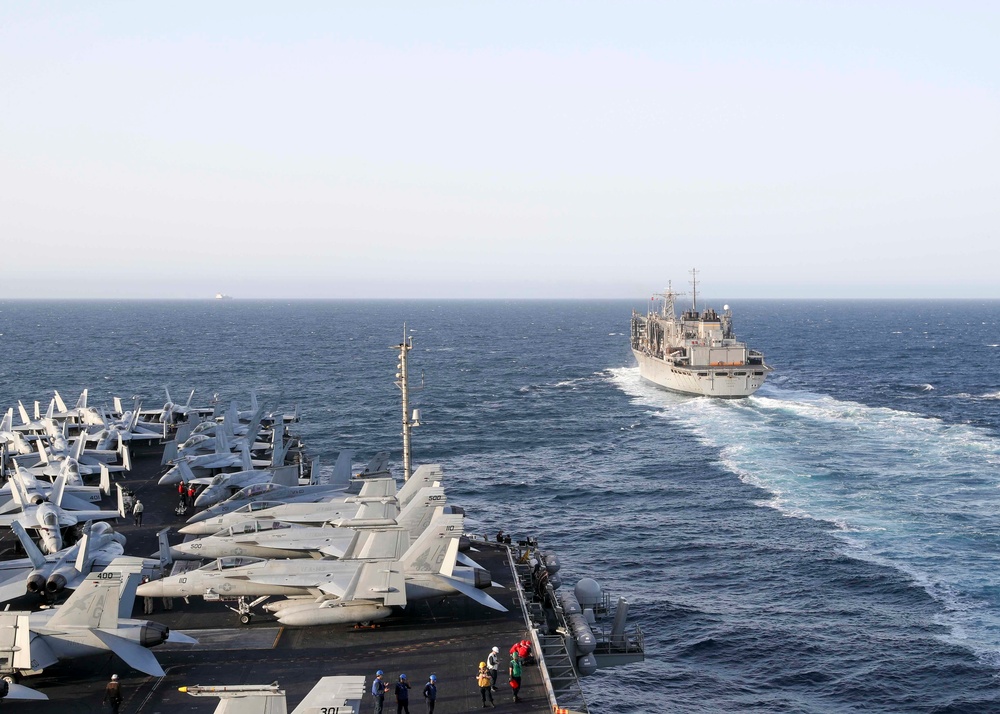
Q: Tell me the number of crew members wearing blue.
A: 3